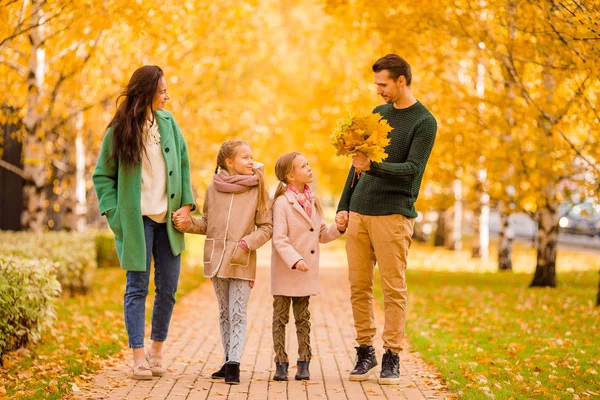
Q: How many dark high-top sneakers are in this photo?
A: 2